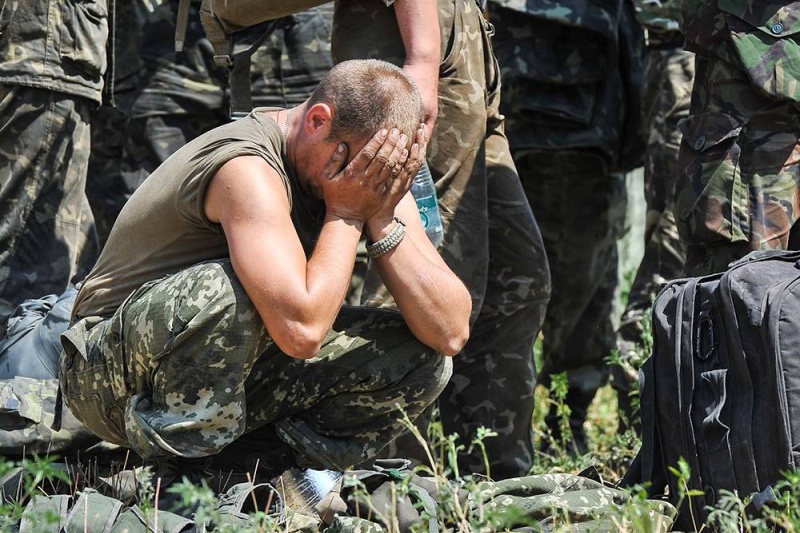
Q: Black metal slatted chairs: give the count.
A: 0